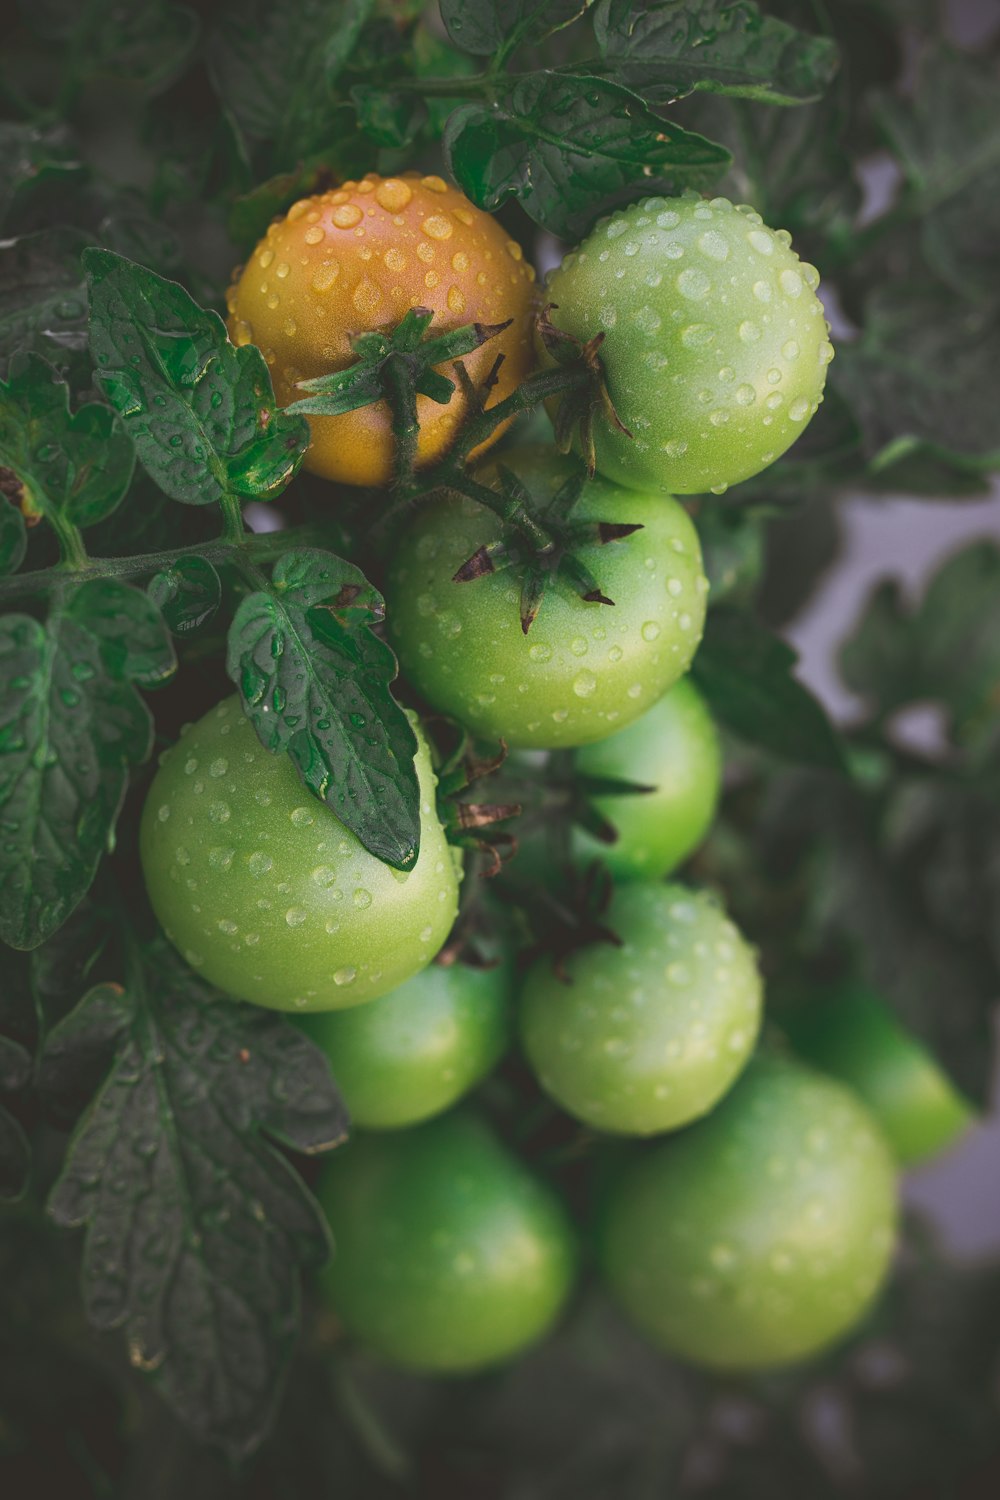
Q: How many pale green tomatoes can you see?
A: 9